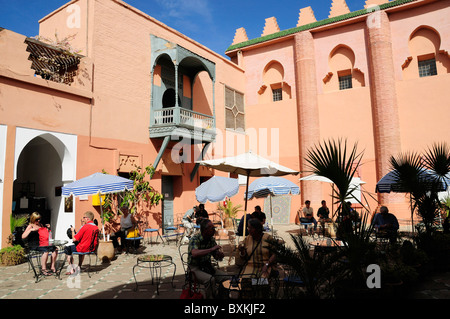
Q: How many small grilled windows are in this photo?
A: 3